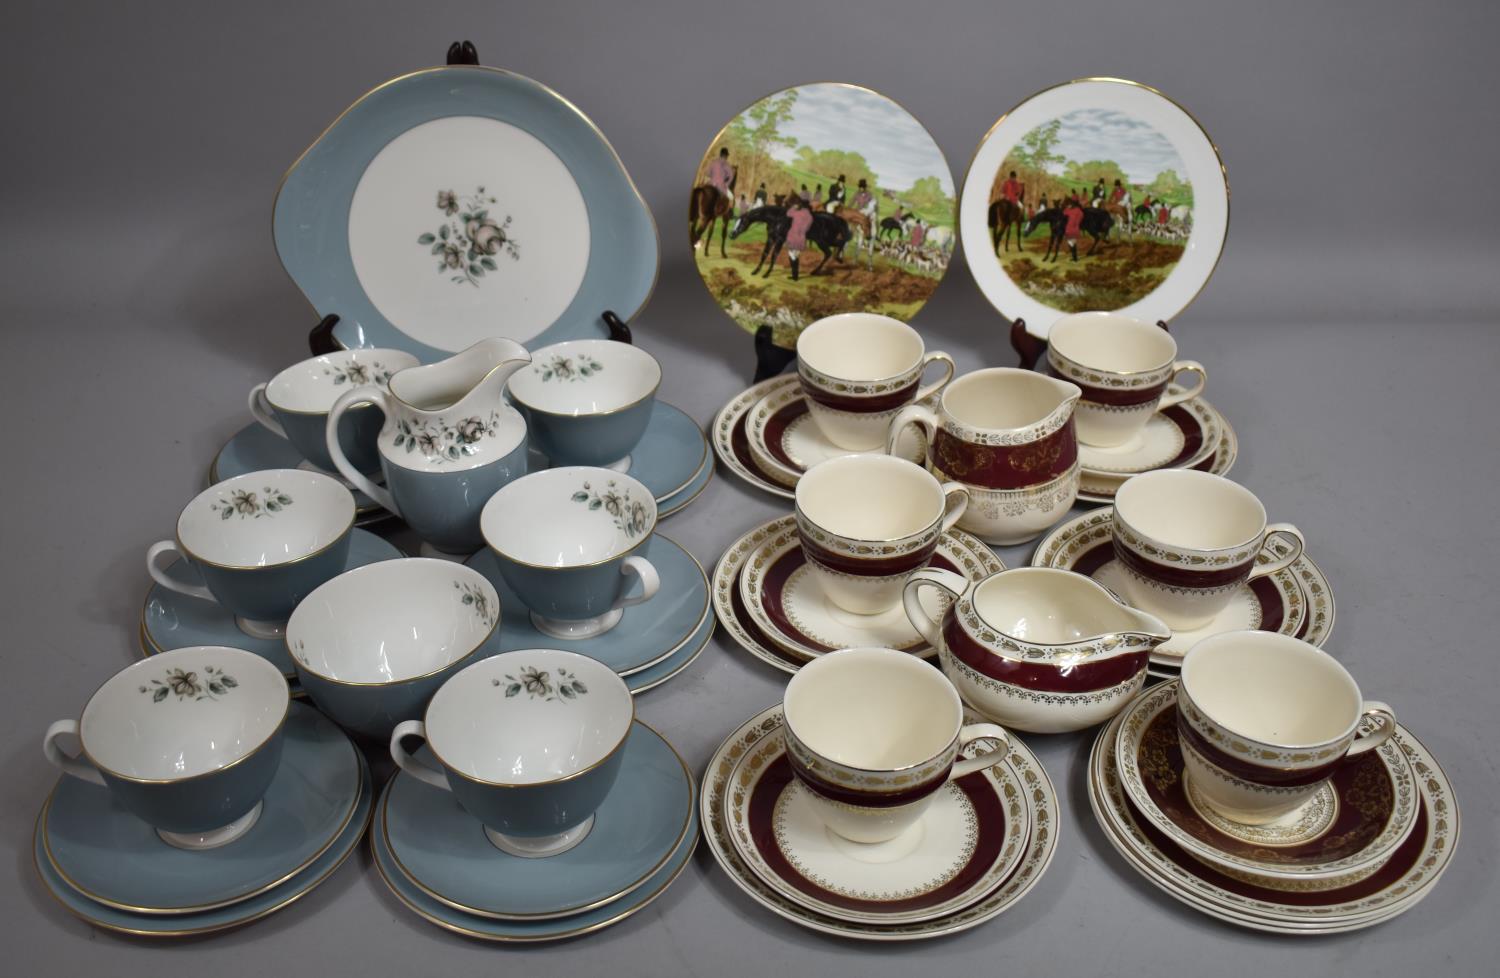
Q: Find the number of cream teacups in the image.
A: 6